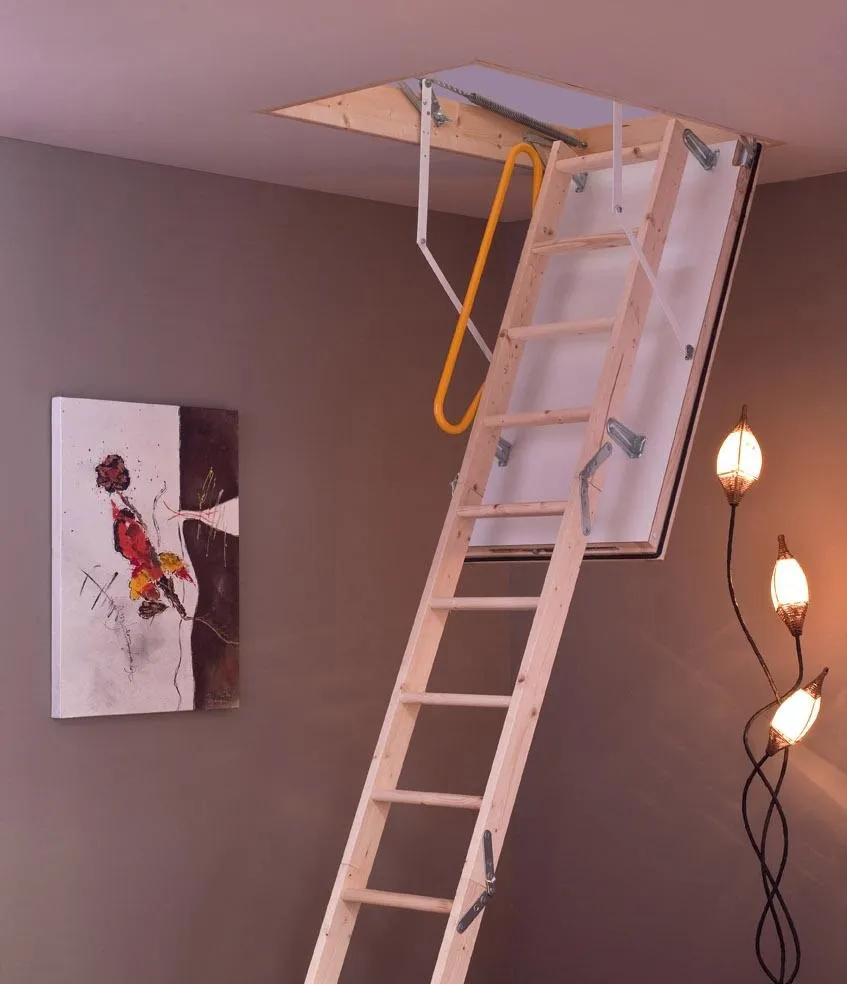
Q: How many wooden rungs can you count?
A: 9